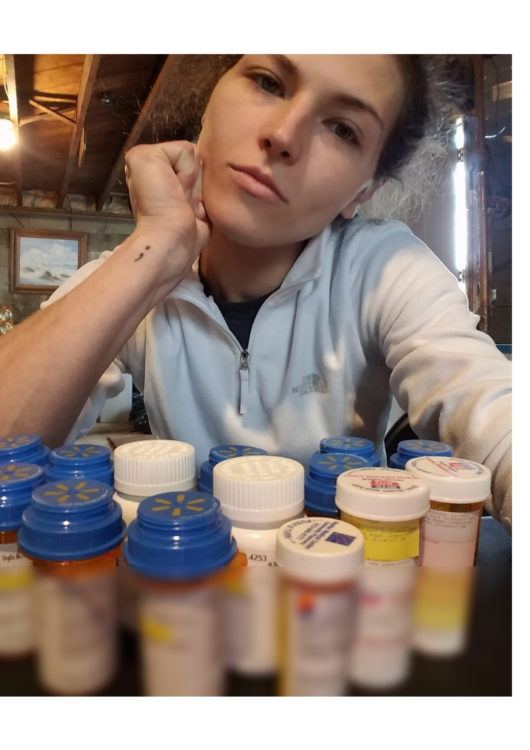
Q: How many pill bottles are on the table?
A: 14